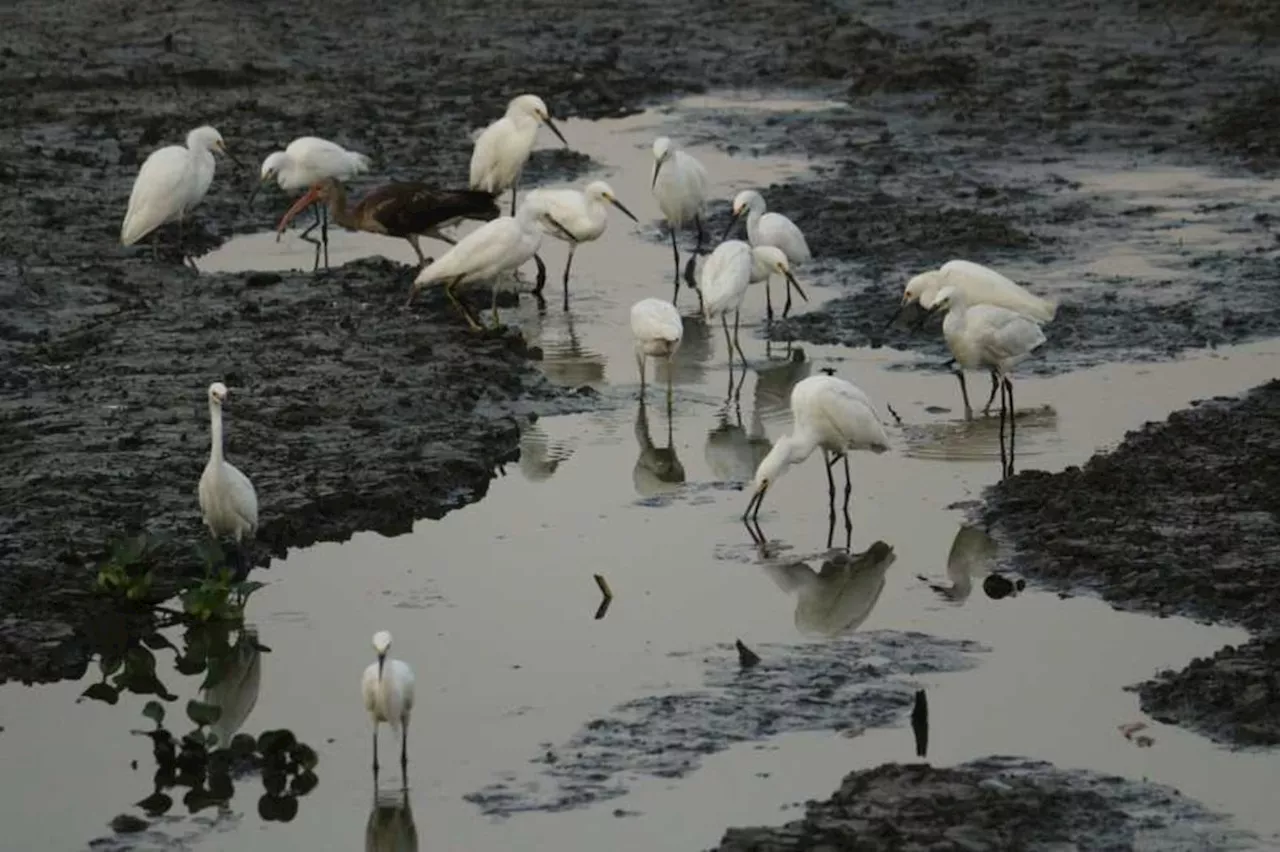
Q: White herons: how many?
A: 14